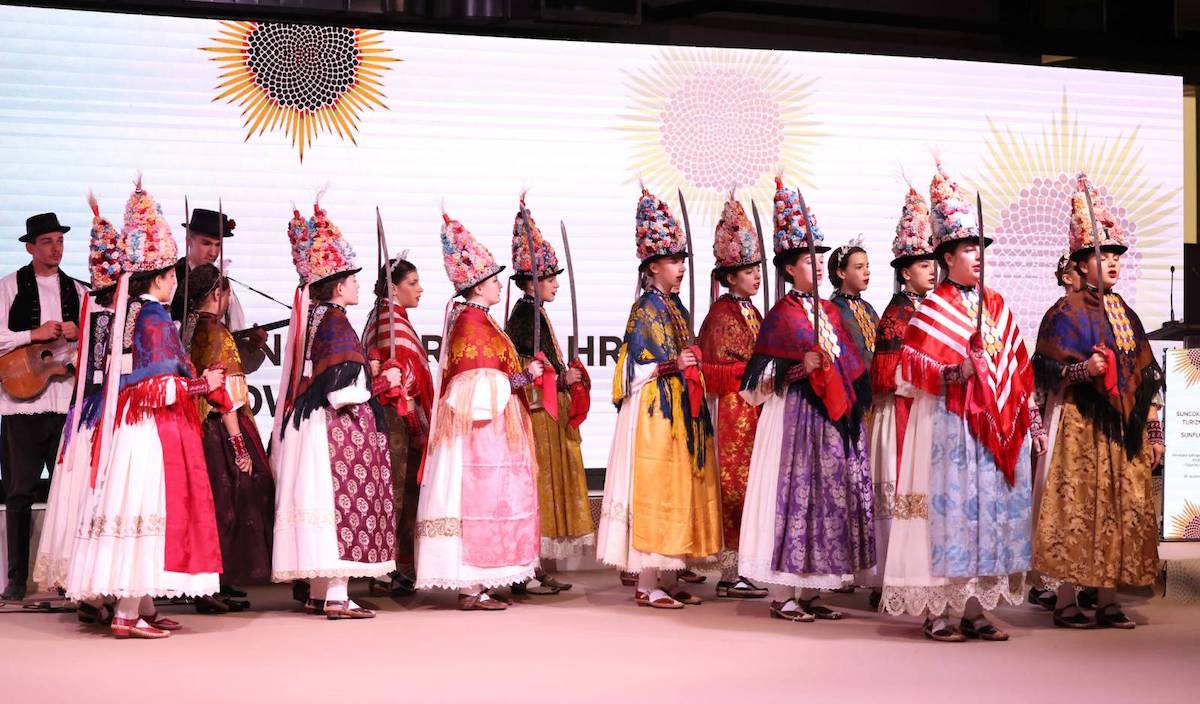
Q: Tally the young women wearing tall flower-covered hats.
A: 12